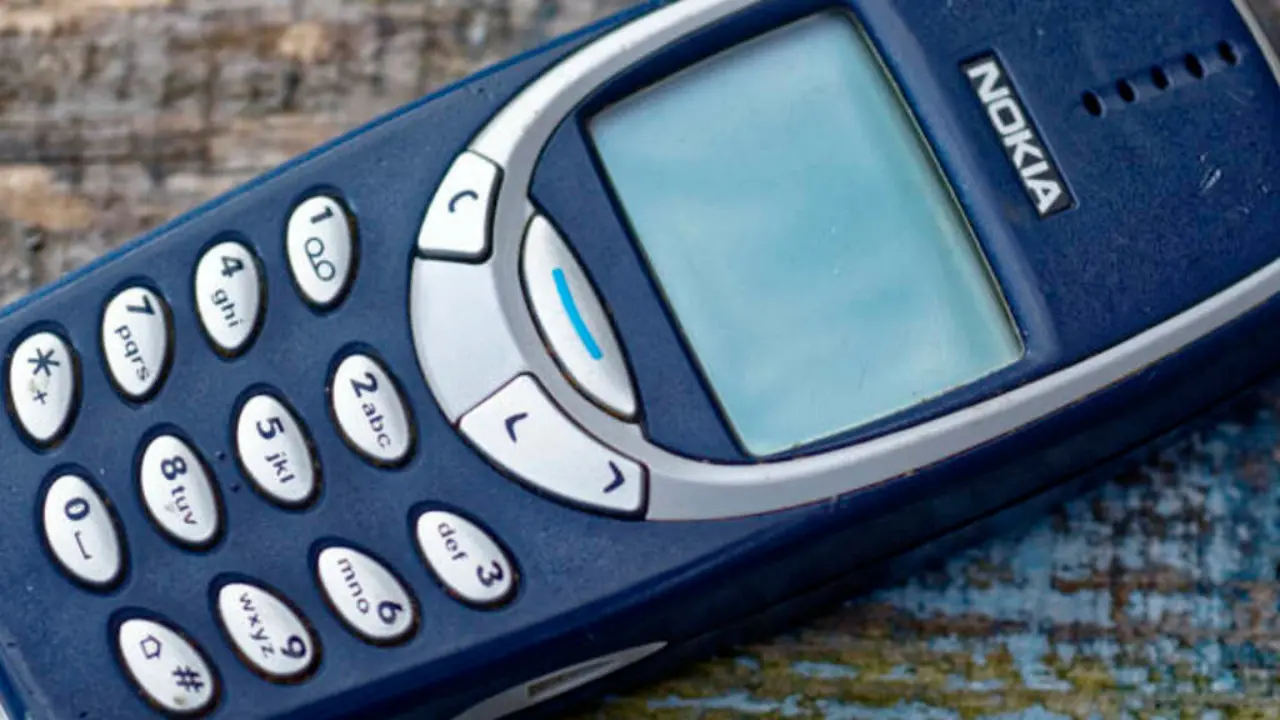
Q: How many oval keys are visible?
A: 12